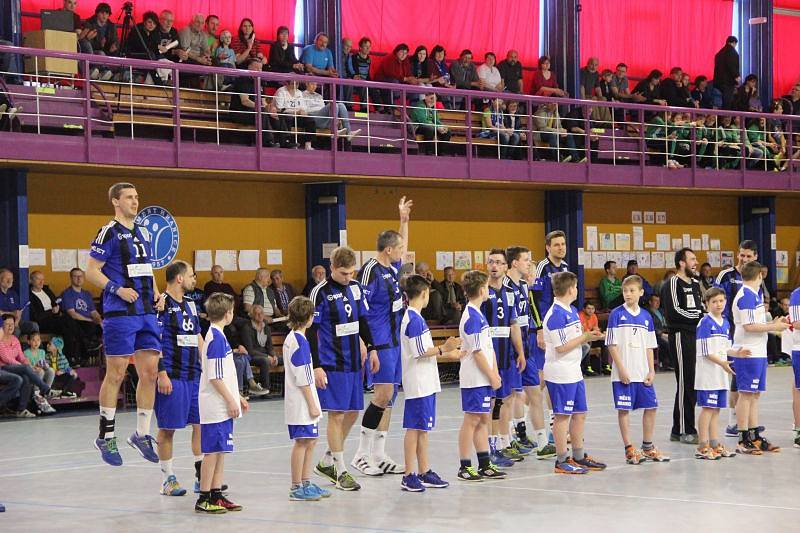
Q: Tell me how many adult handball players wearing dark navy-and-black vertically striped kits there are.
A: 8